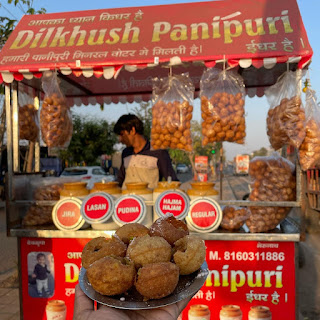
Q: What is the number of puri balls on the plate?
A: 7